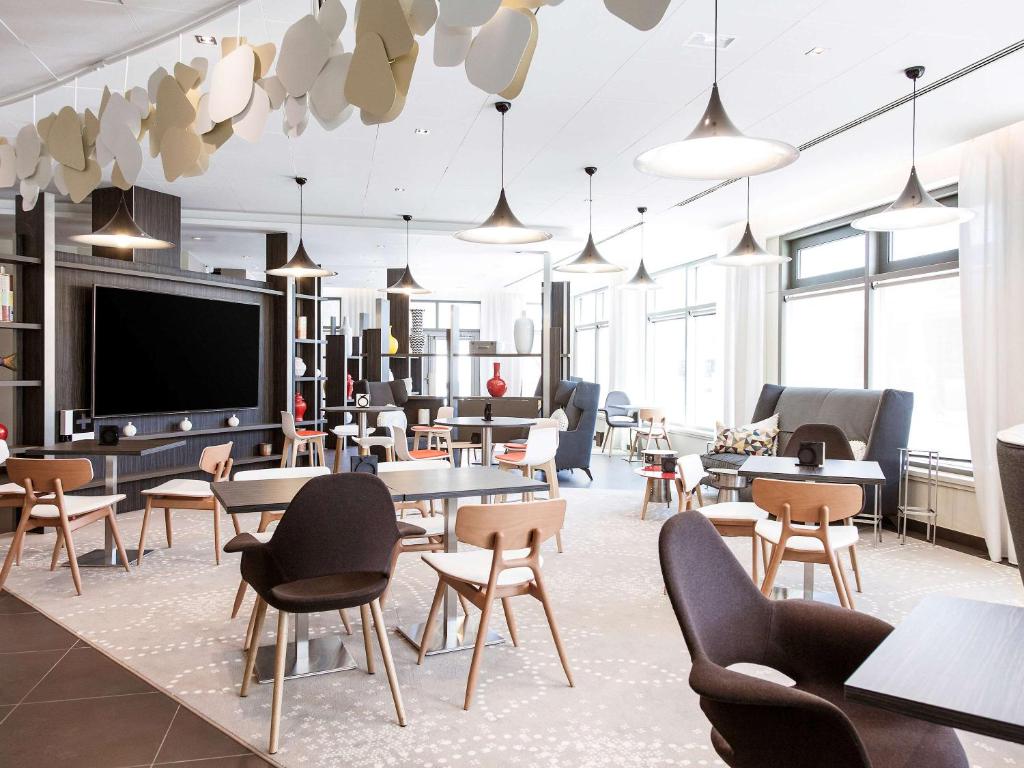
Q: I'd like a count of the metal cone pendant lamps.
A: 9